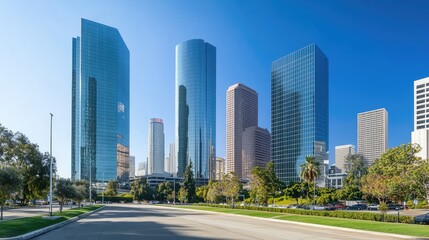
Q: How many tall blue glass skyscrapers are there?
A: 3